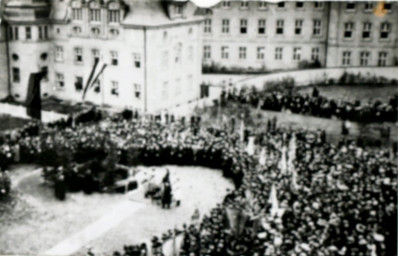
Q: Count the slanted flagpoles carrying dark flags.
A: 2